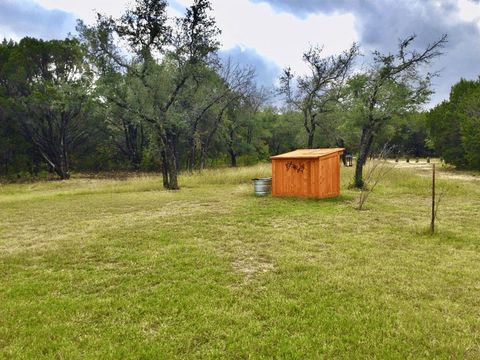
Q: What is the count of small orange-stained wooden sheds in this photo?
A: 1